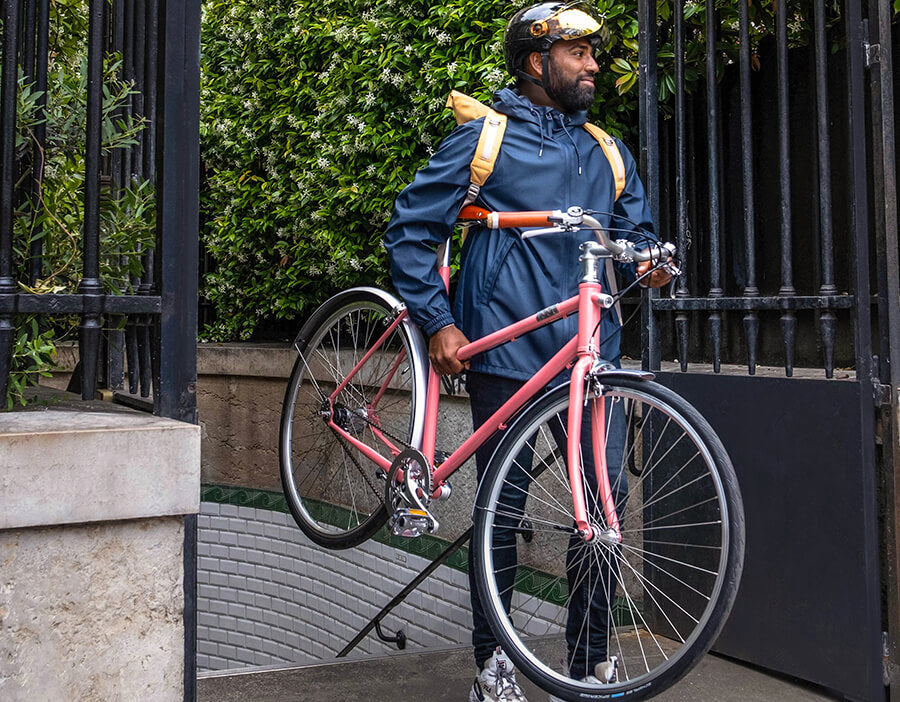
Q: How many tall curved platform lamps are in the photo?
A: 0